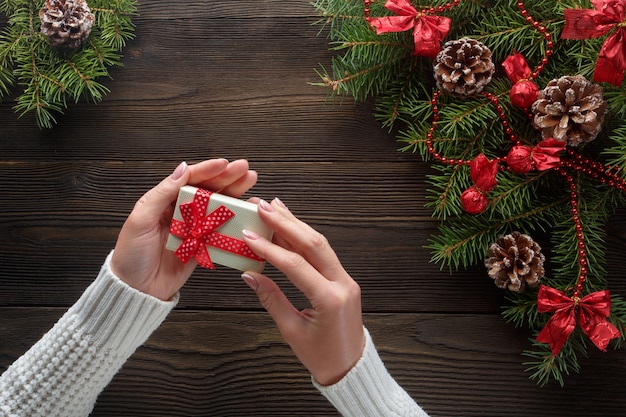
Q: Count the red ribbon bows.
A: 4